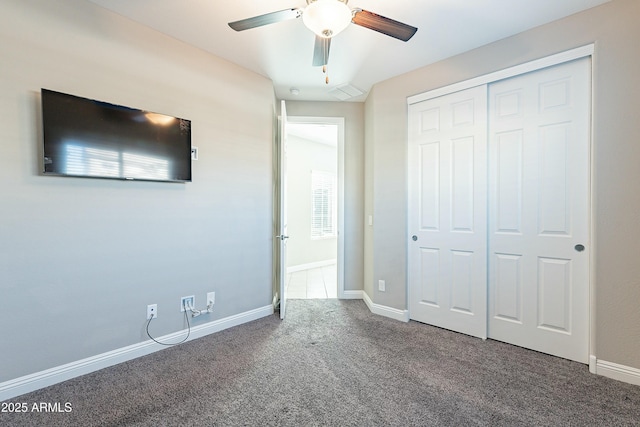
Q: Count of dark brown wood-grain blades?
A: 1